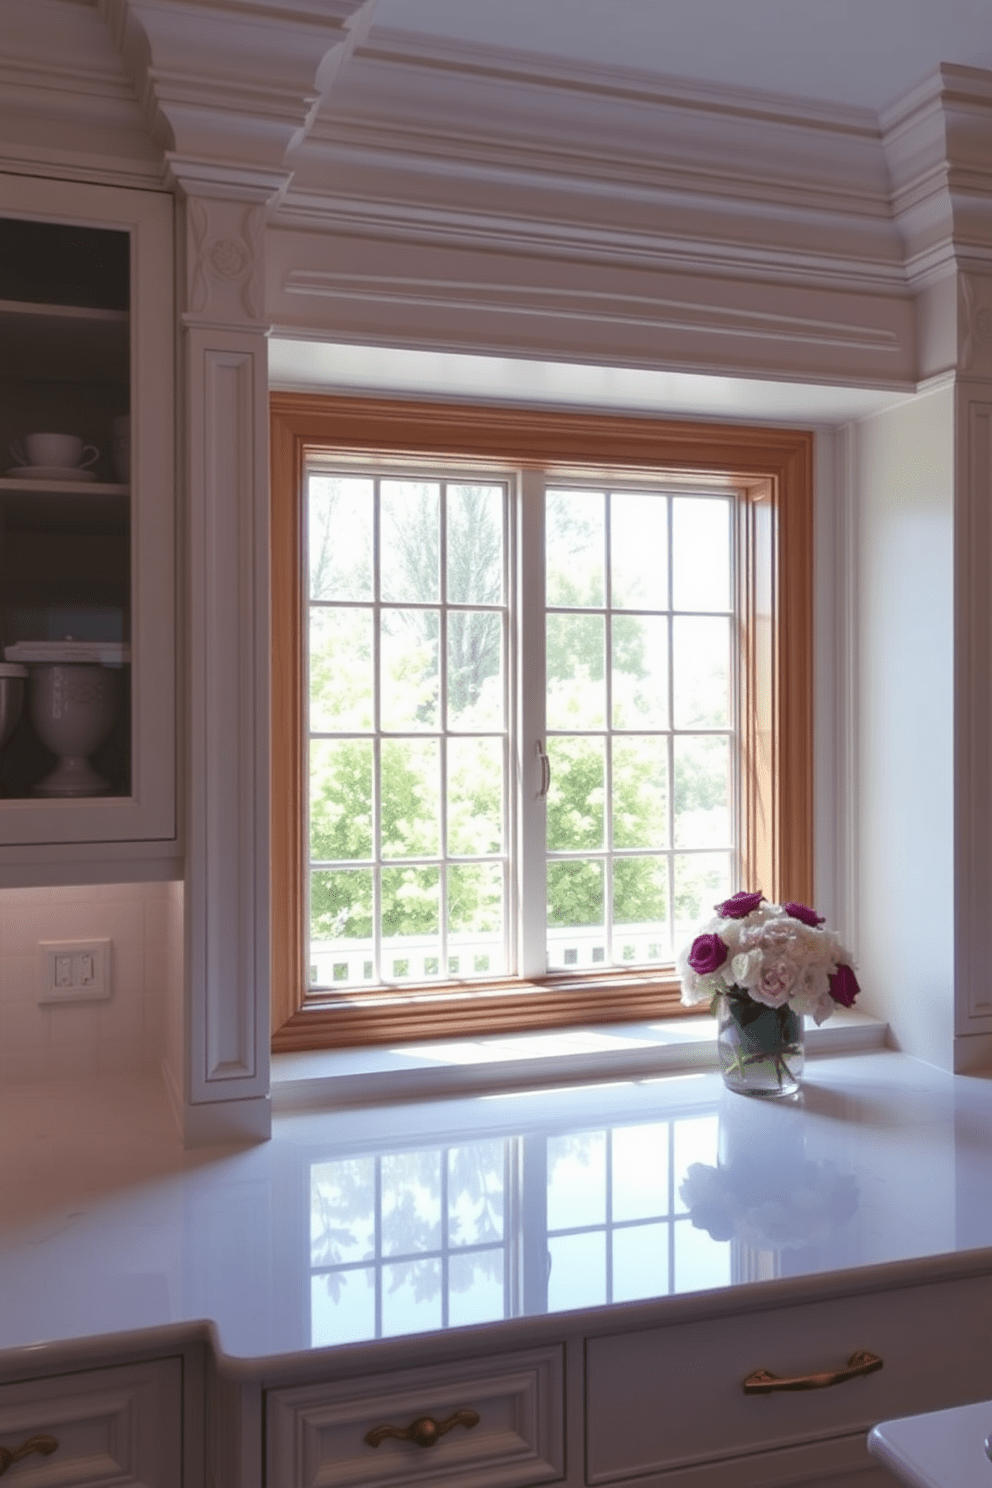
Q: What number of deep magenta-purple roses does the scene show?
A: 4